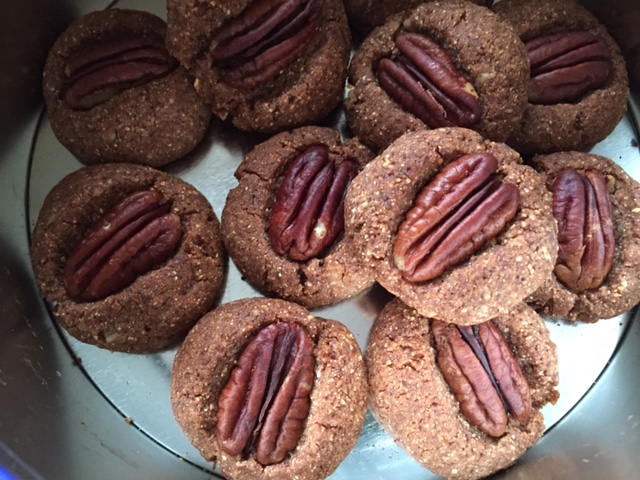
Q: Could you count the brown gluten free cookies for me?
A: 11